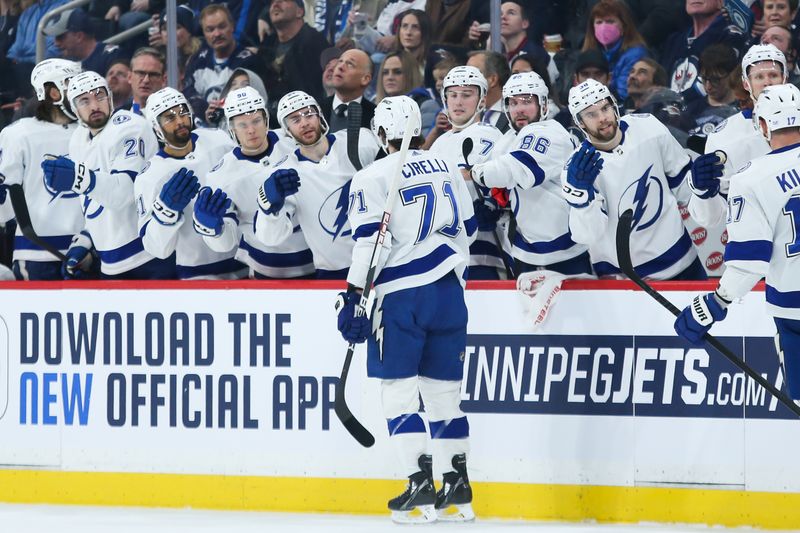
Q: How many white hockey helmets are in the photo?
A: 11